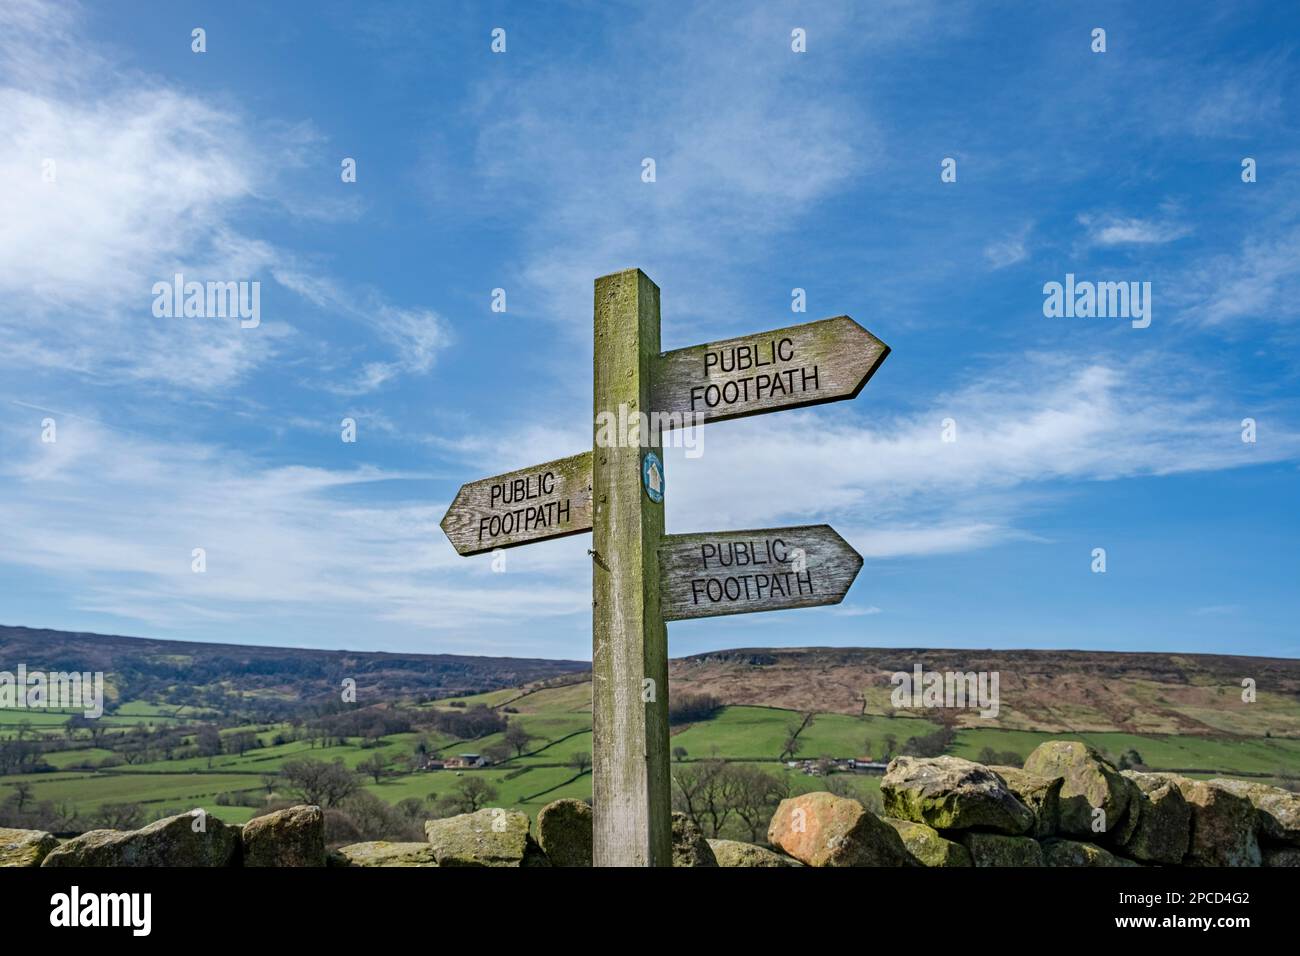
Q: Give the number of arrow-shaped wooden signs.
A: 3